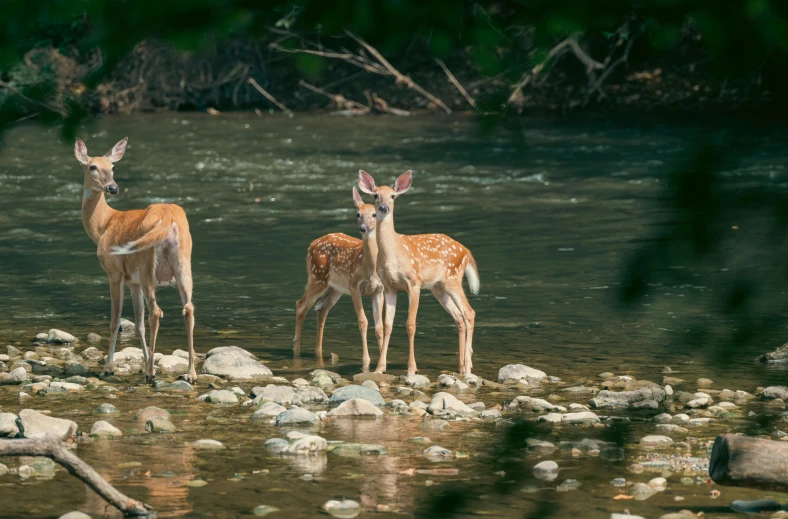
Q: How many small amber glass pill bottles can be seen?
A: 0